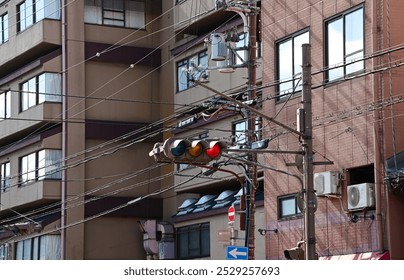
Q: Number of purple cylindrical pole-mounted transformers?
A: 0